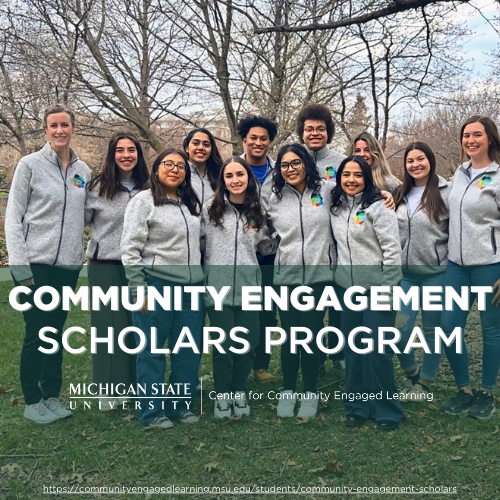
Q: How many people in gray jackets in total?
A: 12